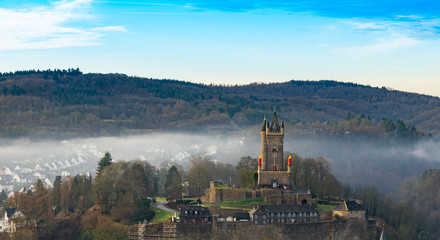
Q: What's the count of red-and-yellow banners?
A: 2